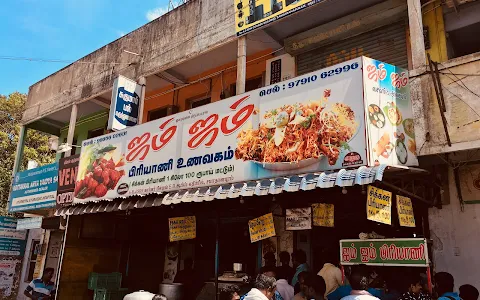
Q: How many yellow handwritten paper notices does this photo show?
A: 5